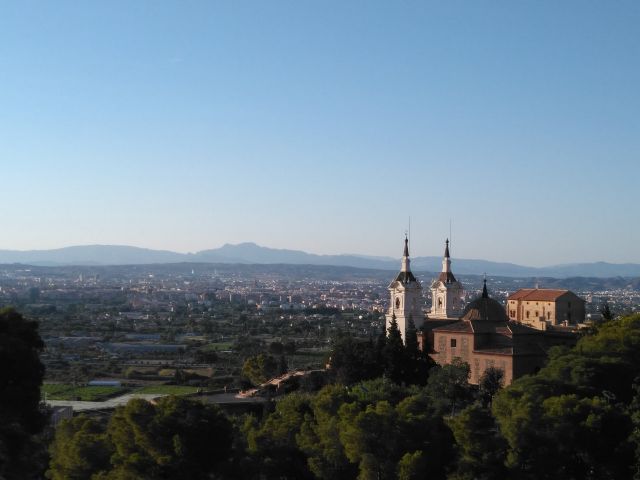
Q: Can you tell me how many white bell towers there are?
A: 2